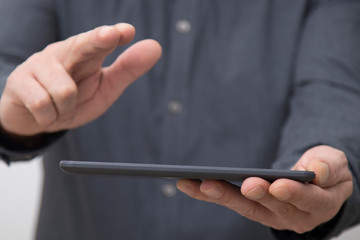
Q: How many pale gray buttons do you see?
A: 3